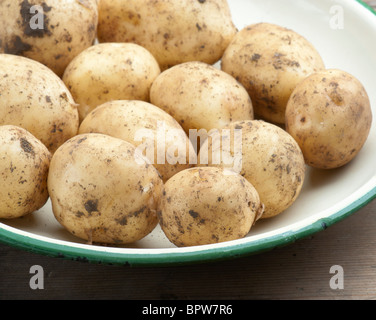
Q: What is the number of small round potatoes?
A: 12